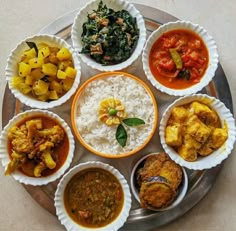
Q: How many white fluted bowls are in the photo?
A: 6